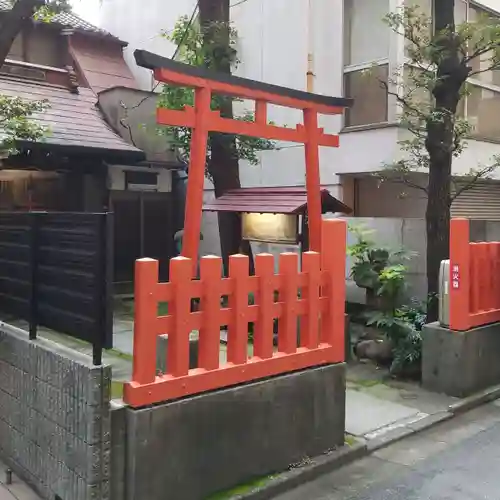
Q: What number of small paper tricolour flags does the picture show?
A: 0